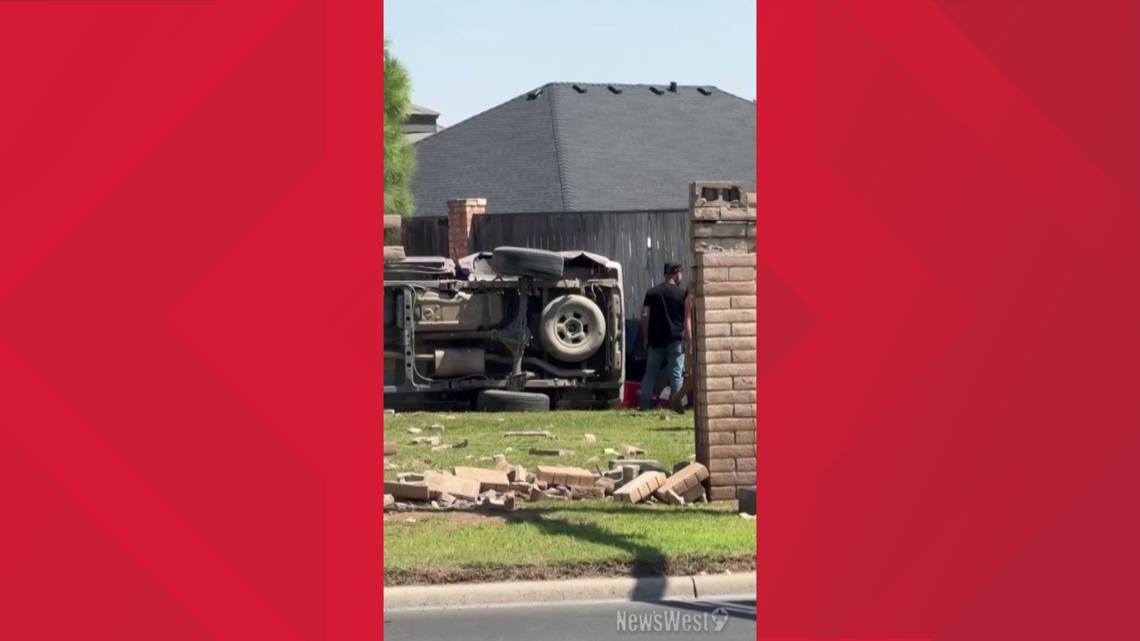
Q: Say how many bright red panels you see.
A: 2